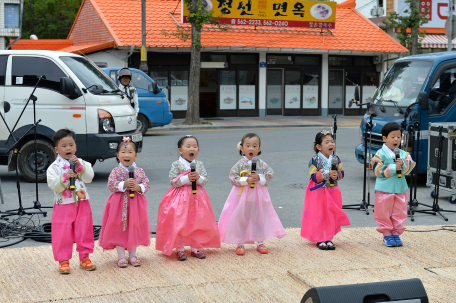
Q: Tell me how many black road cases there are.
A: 2